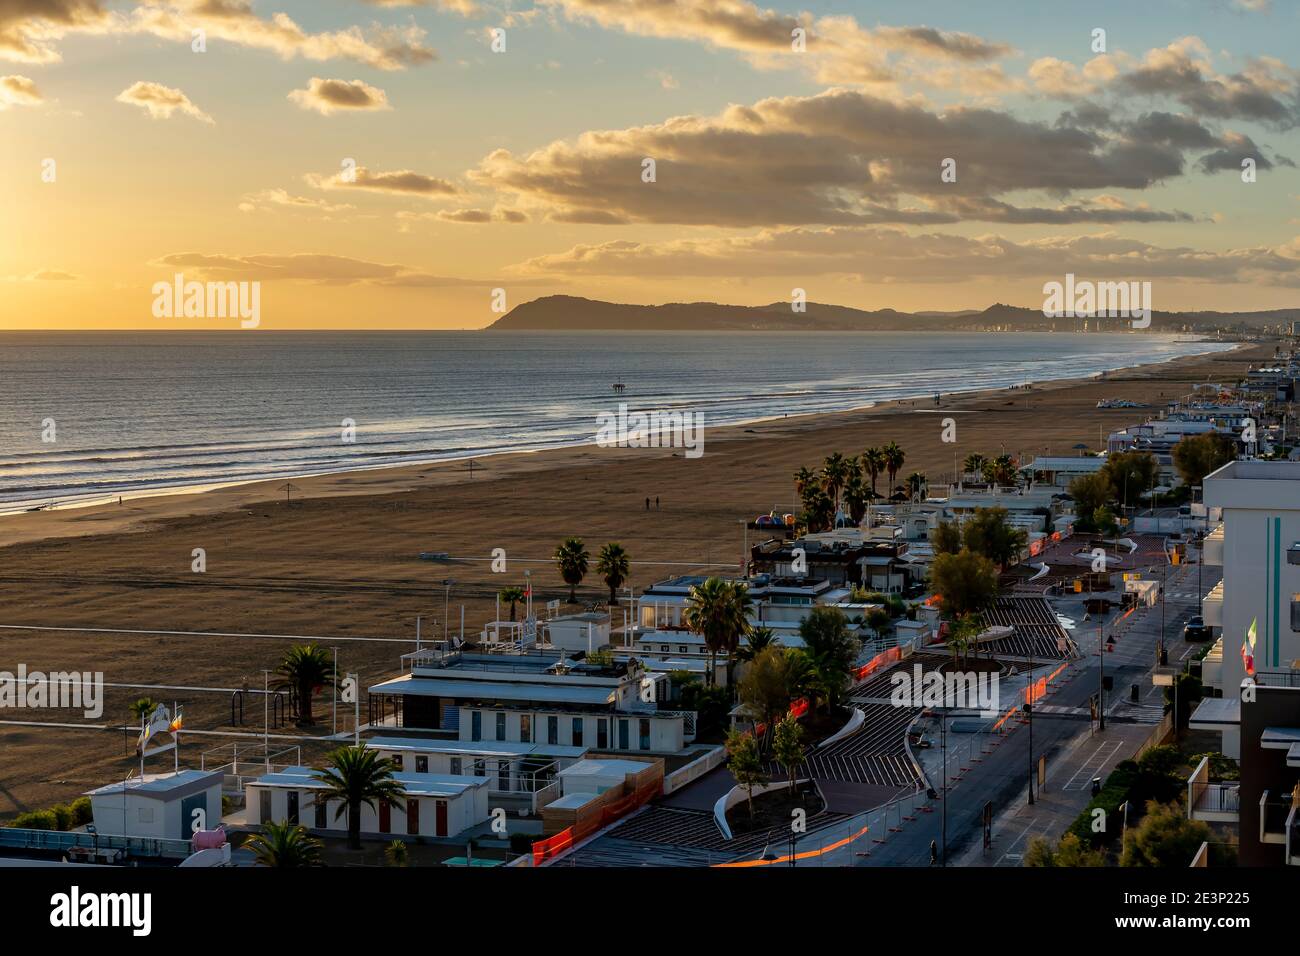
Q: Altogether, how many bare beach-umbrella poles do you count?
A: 2